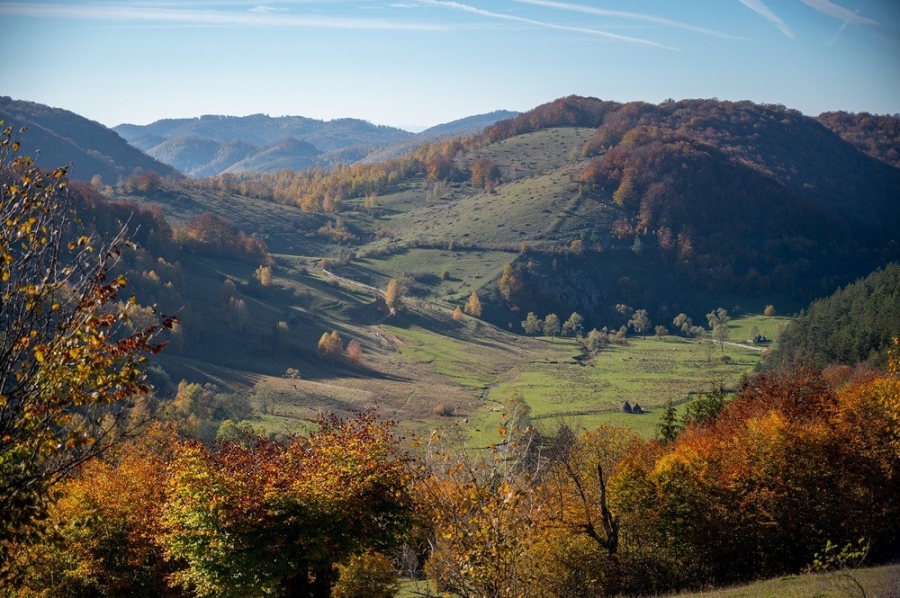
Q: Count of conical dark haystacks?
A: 2